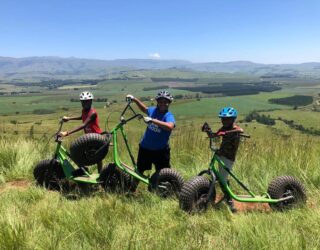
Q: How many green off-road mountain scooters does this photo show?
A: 3